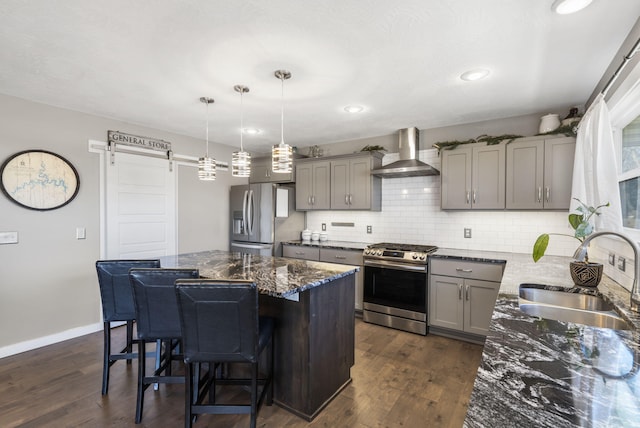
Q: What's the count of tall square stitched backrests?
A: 3